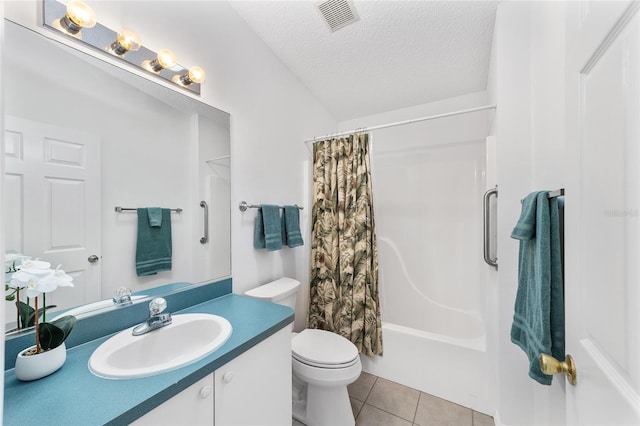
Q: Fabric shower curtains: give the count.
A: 1